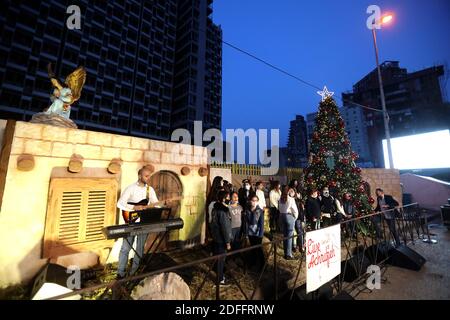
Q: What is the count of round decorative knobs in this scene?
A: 6